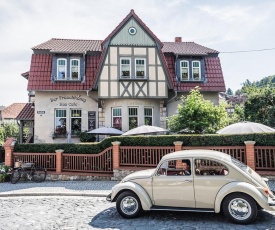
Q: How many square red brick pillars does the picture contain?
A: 5